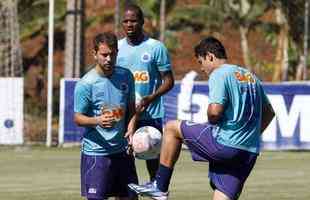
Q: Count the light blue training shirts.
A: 3